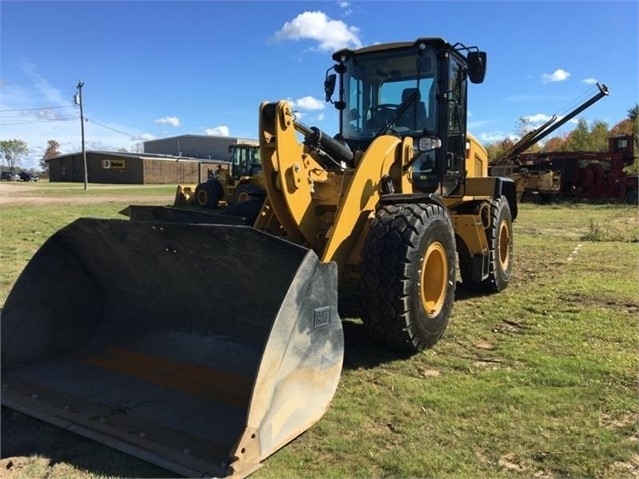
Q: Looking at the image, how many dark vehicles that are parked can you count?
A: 2